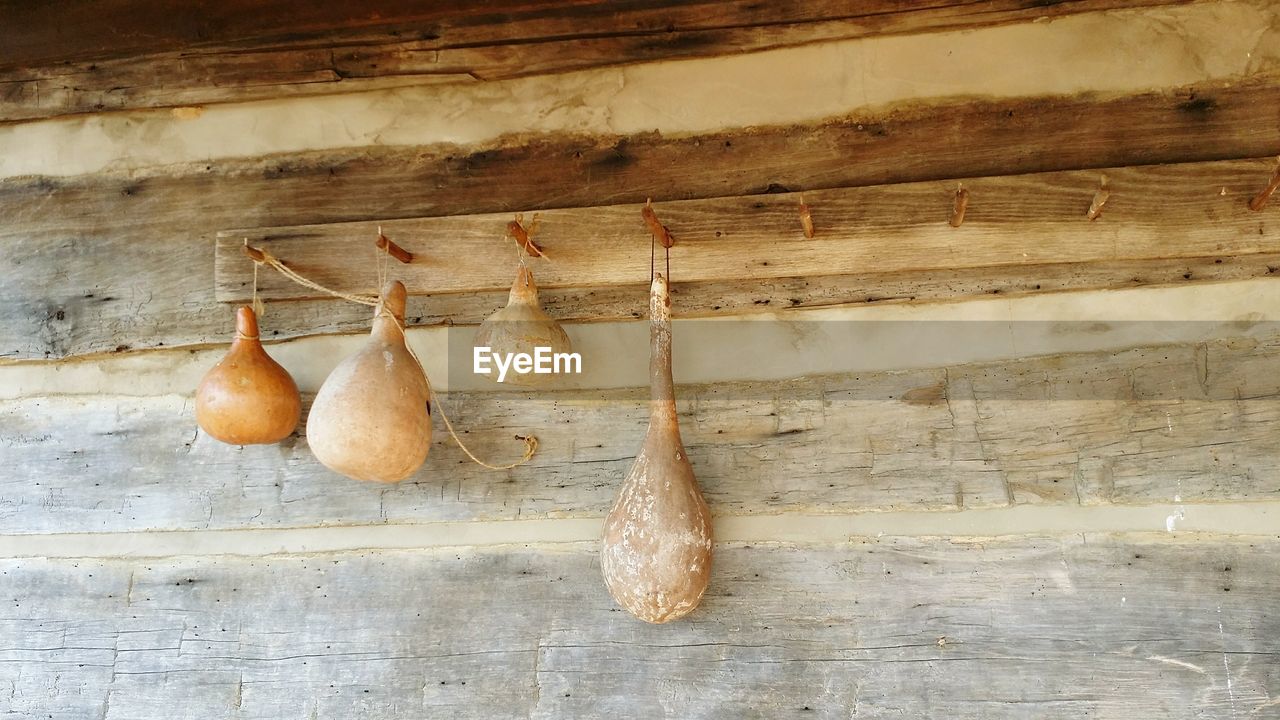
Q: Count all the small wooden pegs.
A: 8